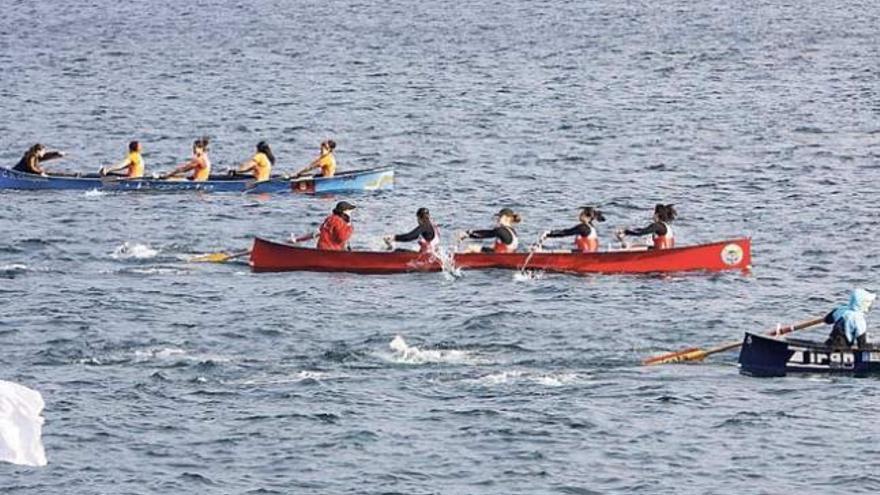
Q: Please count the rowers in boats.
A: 11